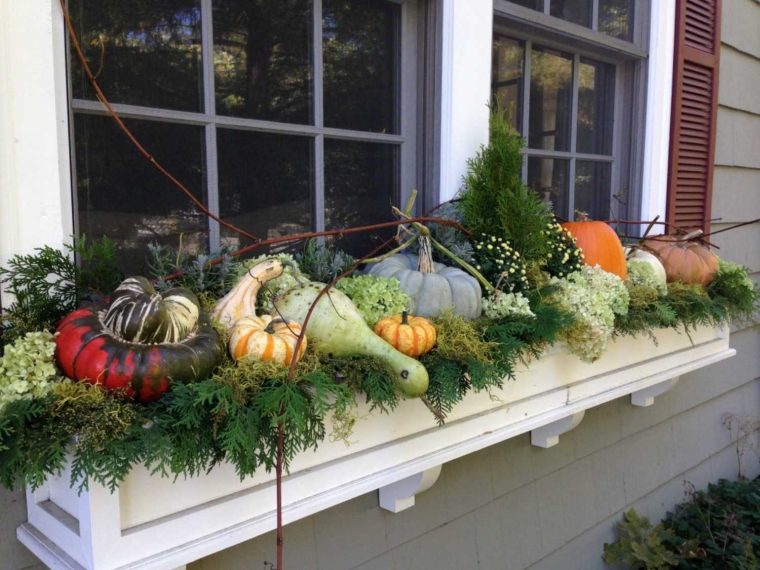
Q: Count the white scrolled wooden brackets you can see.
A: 3